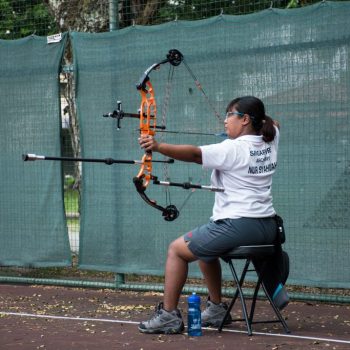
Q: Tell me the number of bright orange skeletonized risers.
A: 1